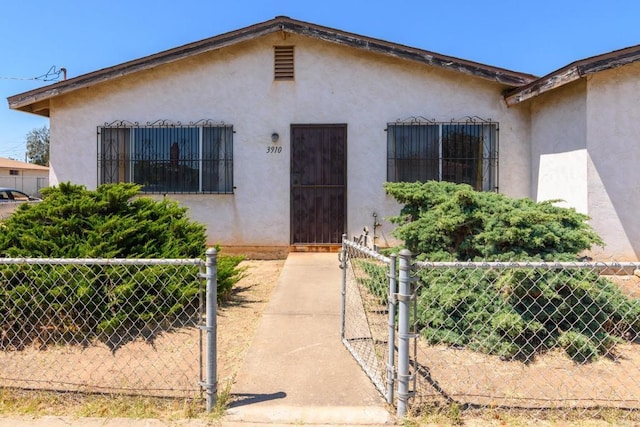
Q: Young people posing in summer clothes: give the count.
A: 0